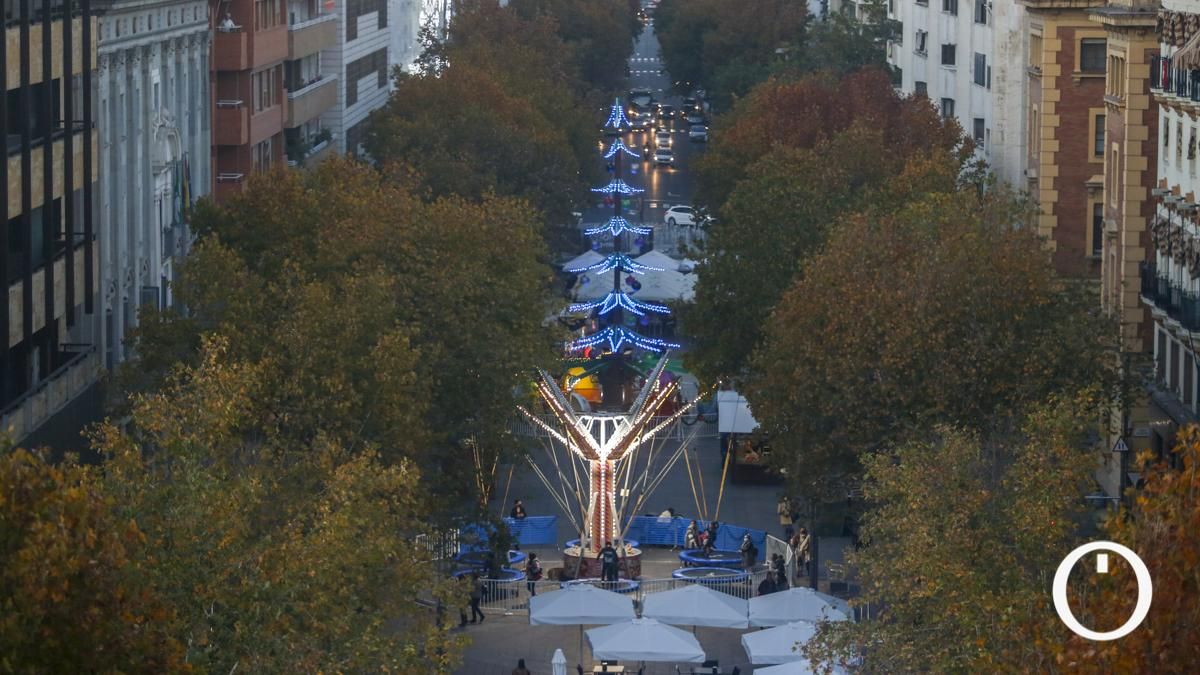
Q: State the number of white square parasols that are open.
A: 6